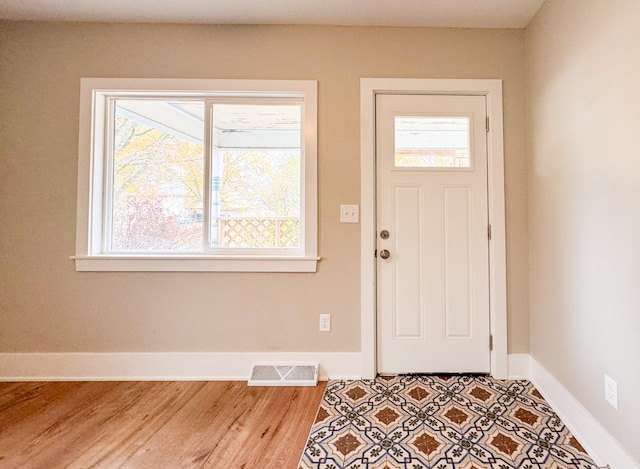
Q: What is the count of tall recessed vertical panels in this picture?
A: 2